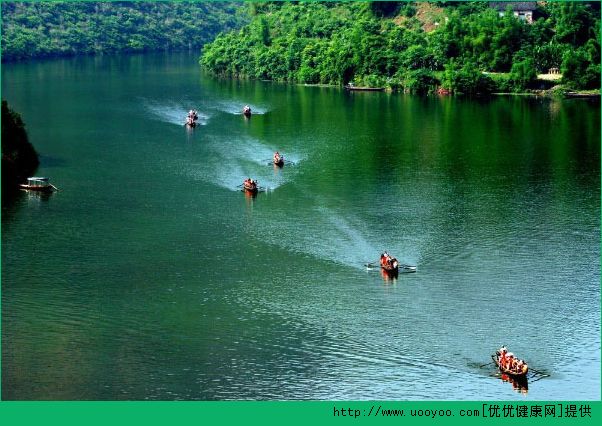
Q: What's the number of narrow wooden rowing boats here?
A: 6